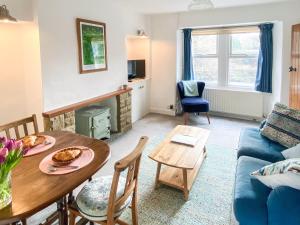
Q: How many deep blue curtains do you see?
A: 2